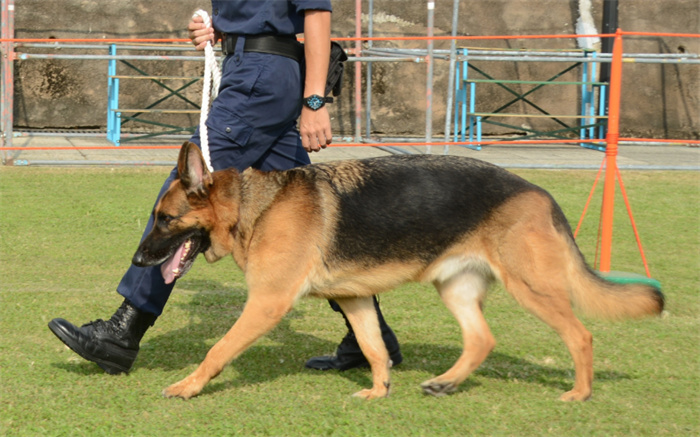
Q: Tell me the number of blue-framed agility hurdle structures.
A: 2